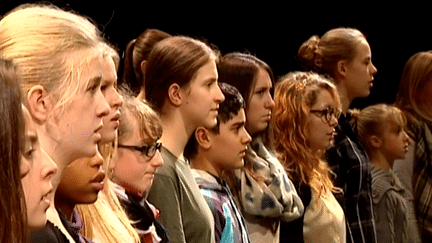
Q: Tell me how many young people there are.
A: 13